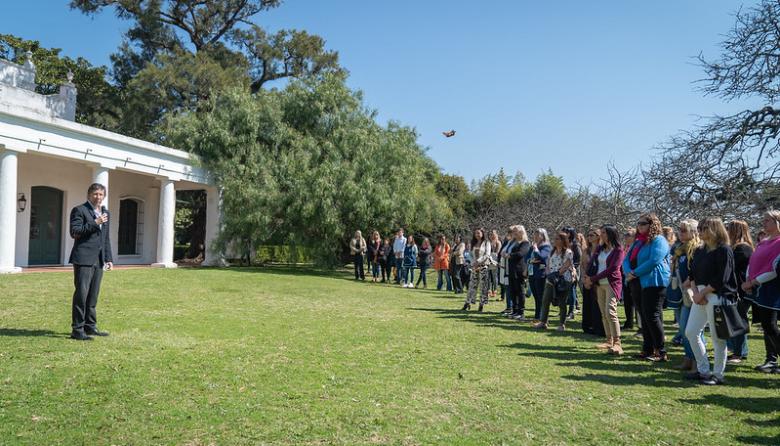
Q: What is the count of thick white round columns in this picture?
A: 4